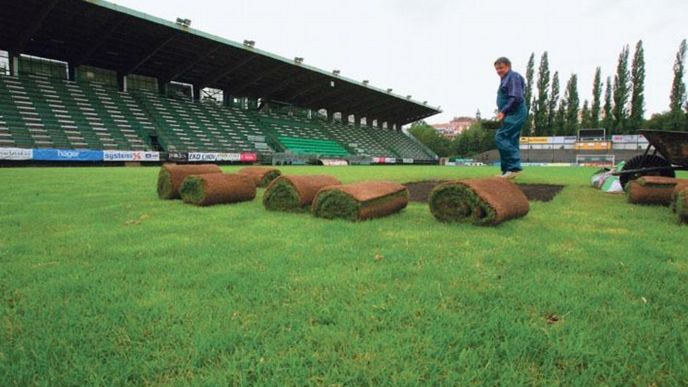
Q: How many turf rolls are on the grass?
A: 8